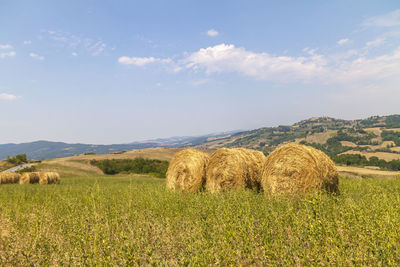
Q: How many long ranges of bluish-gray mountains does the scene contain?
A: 1